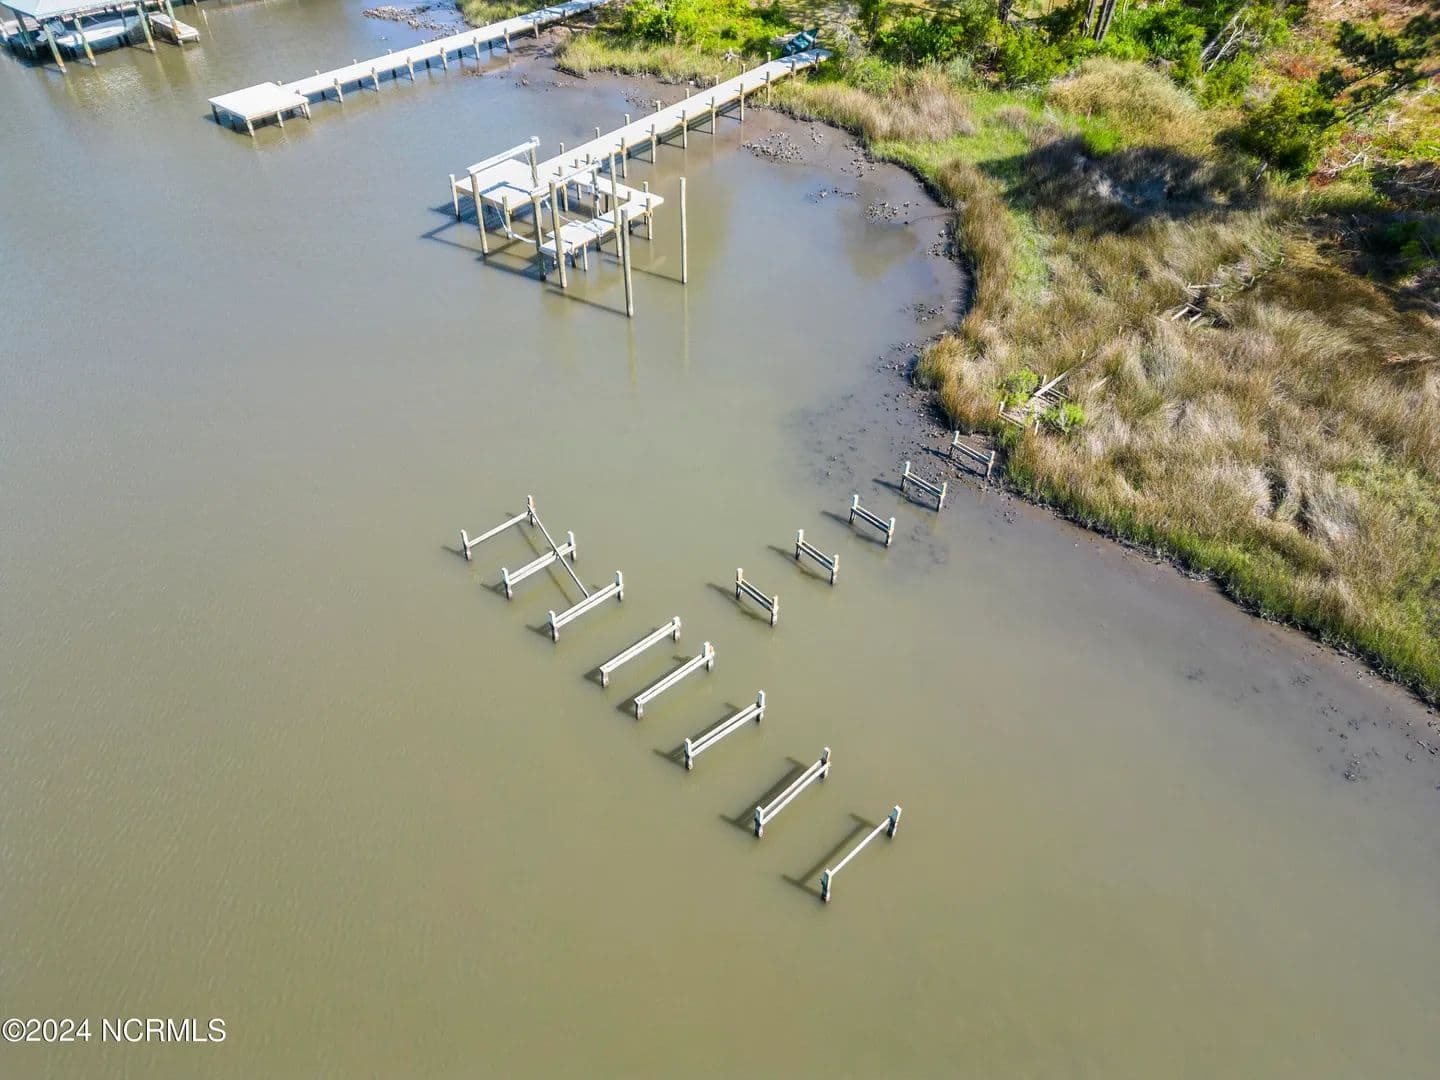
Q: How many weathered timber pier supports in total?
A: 13